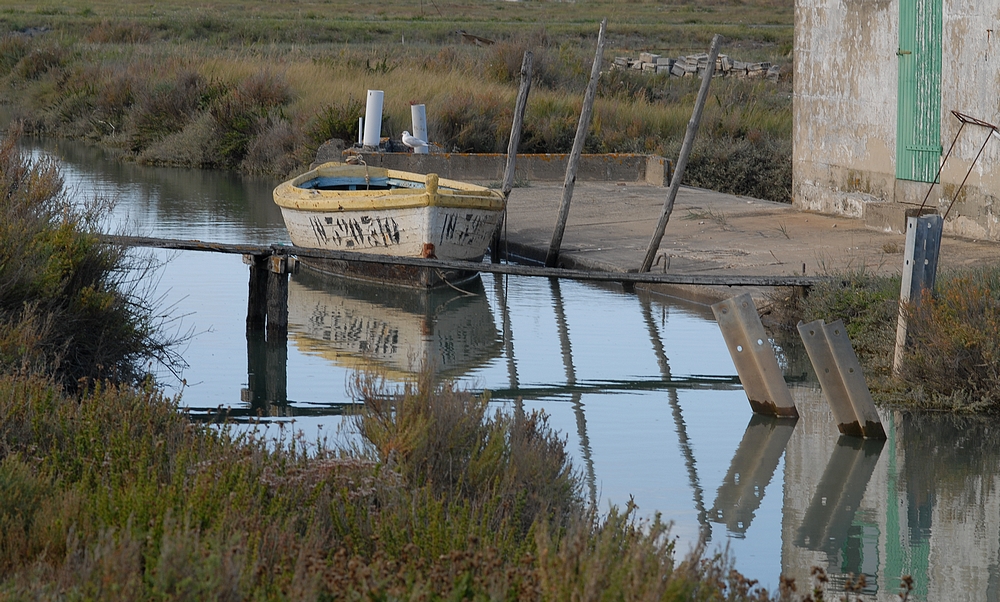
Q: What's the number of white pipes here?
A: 3